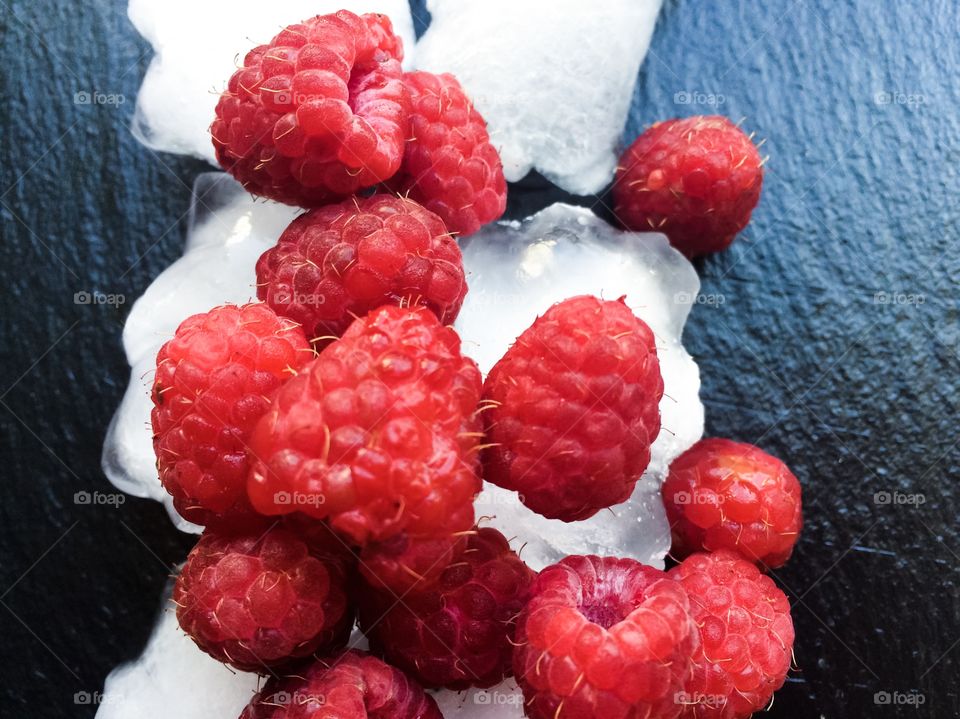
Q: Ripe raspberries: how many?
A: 13